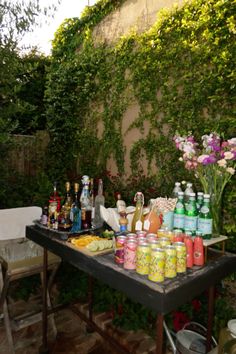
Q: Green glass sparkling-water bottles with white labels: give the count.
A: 4